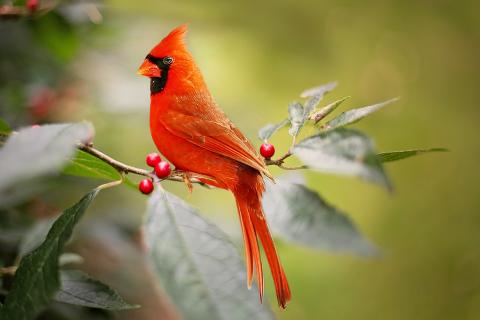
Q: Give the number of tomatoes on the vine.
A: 0